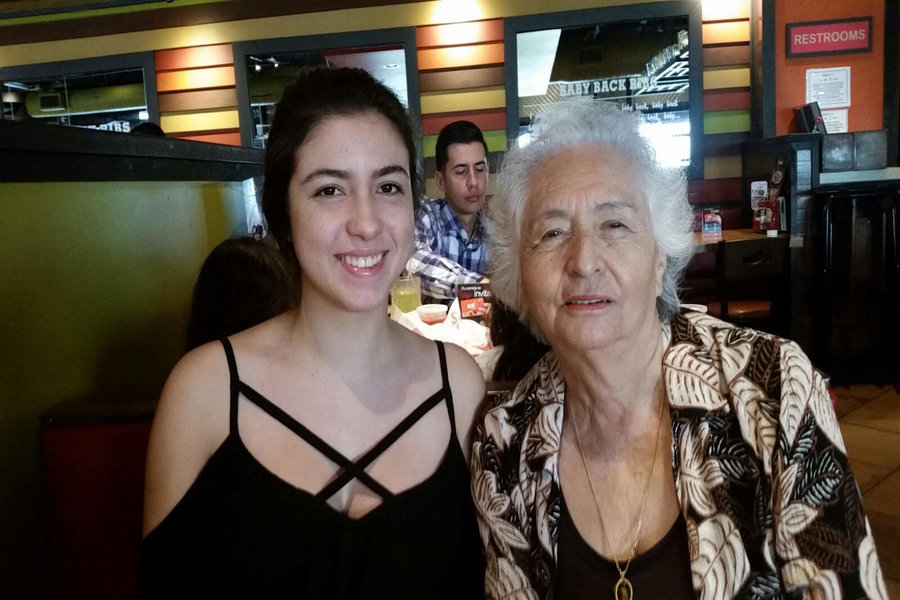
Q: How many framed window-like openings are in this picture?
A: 3